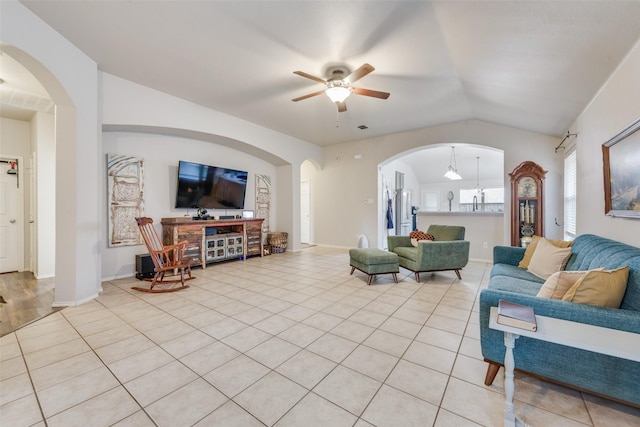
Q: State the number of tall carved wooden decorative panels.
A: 2